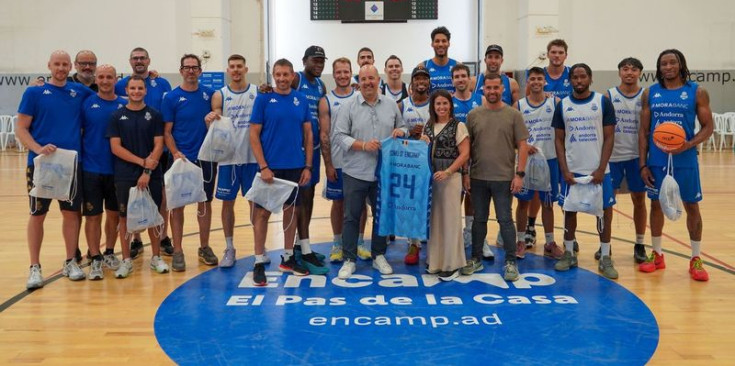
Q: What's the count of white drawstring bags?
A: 8